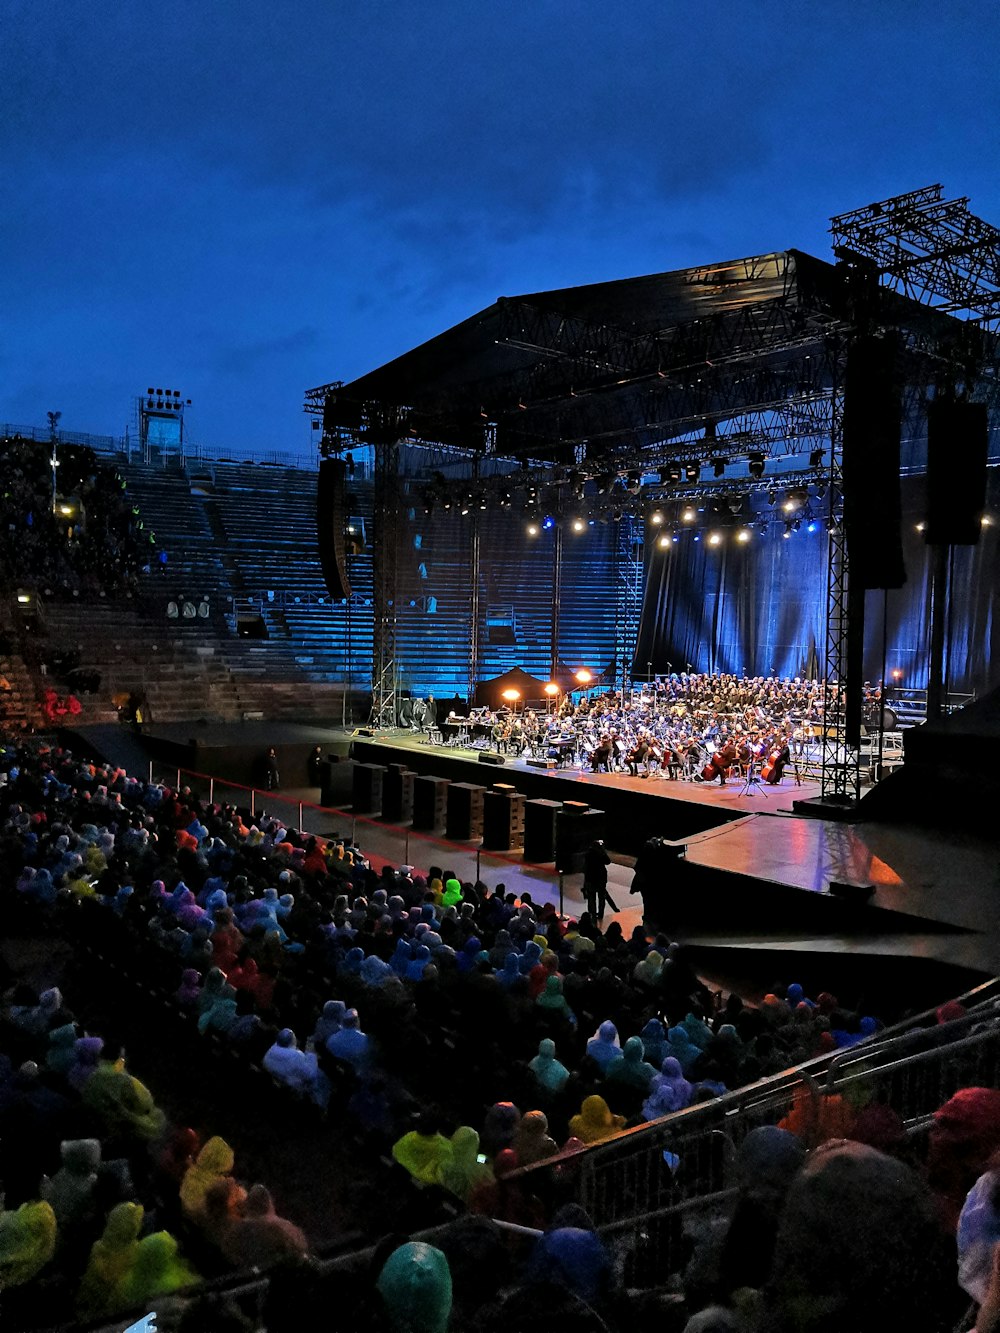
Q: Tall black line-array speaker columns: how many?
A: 3